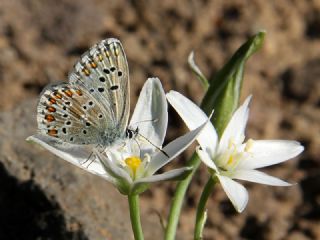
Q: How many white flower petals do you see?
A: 11